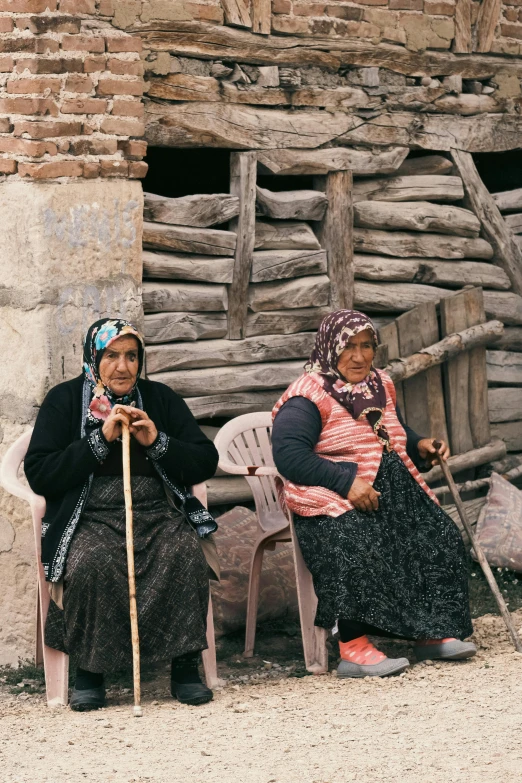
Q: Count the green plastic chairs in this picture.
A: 0